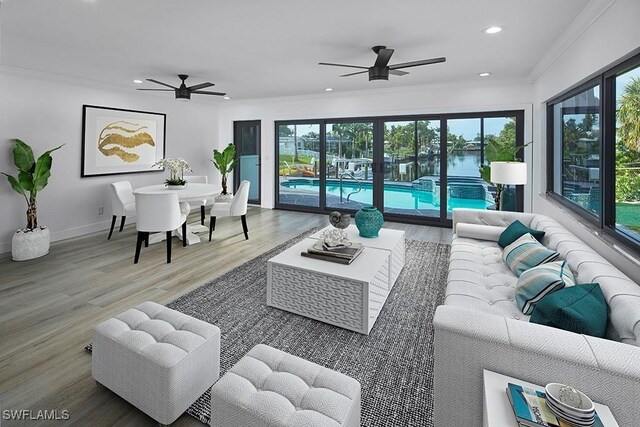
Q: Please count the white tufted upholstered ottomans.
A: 2